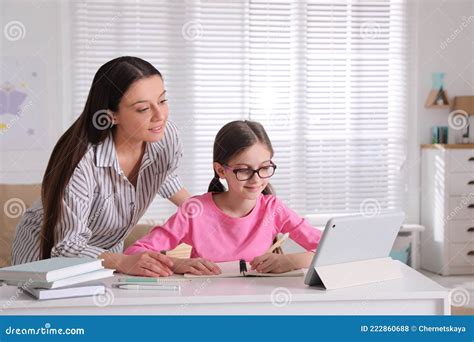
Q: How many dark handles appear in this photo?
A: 5